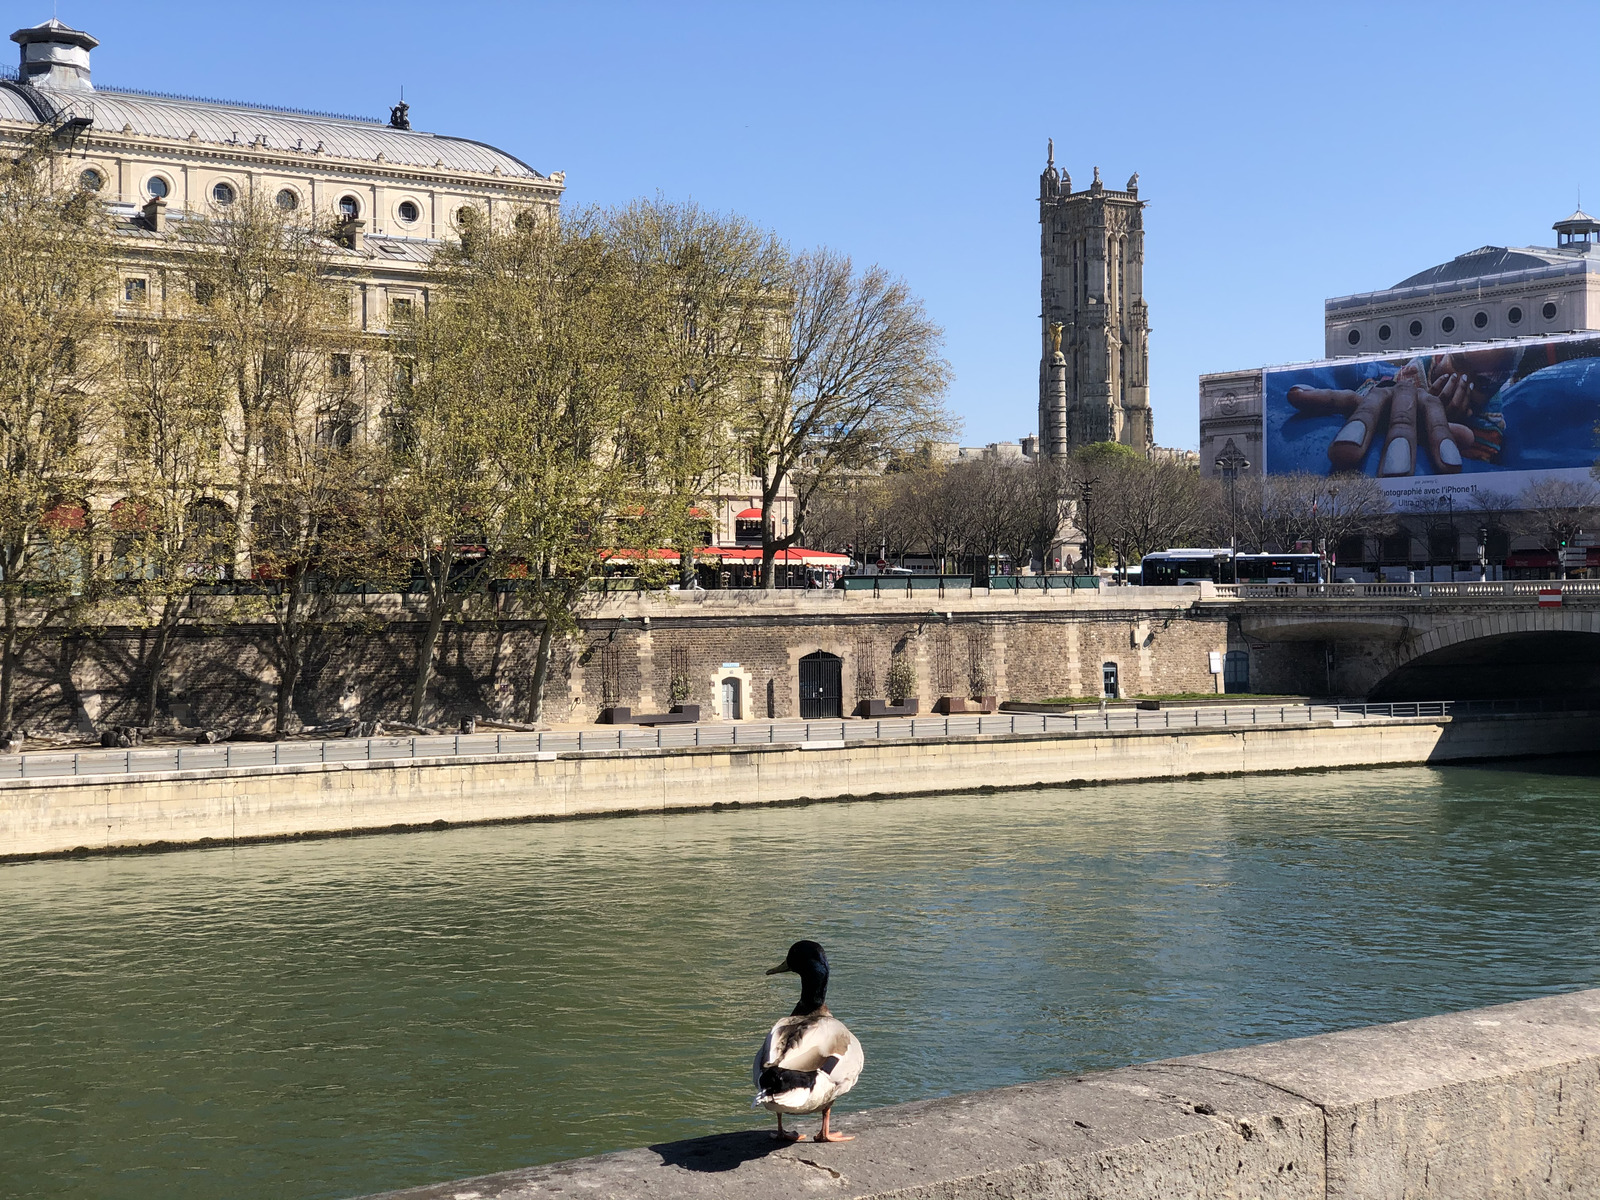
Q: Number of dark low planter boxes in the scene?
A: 3